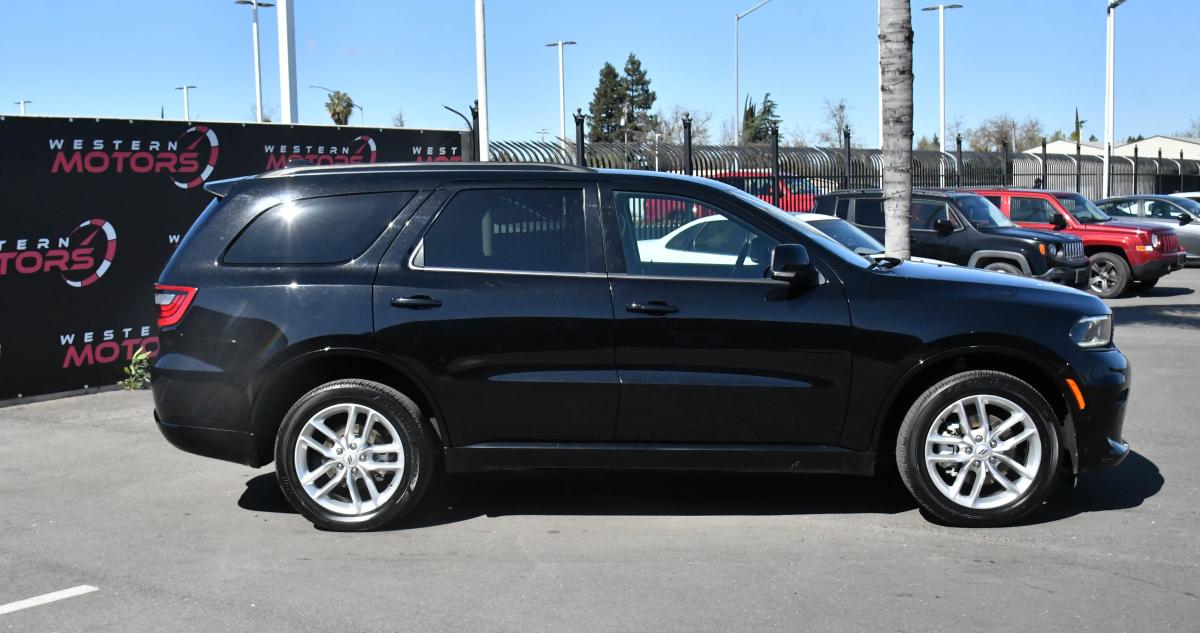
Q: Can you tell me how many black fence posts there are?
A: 13